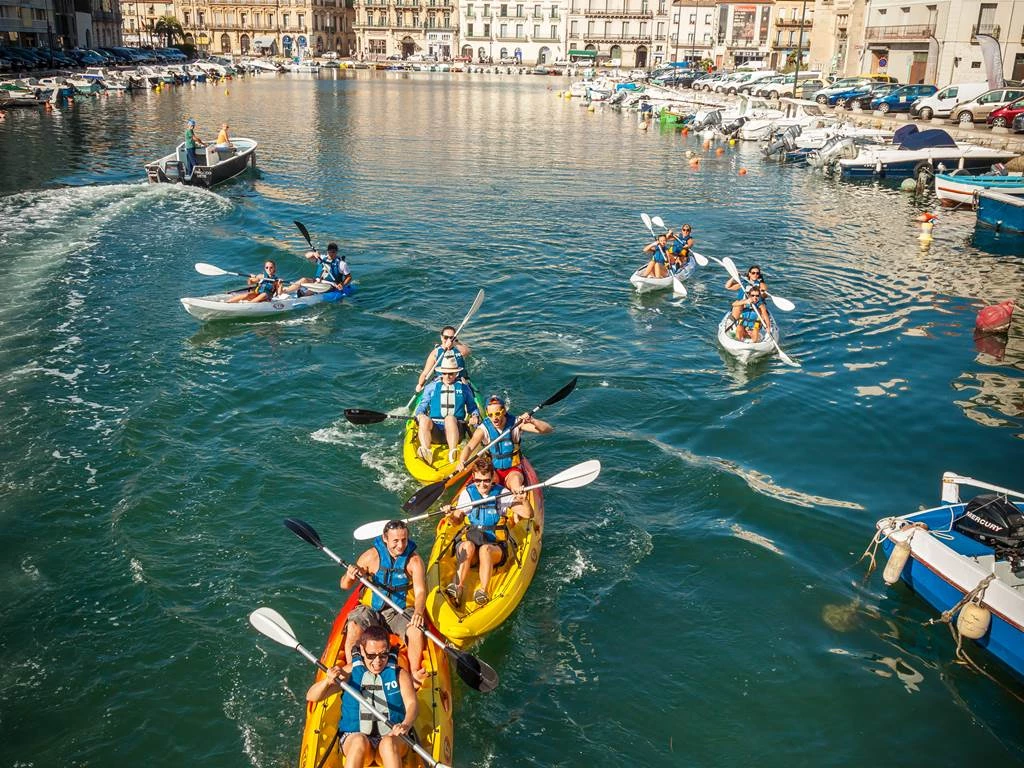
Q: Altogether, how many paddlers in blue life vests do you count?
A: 12